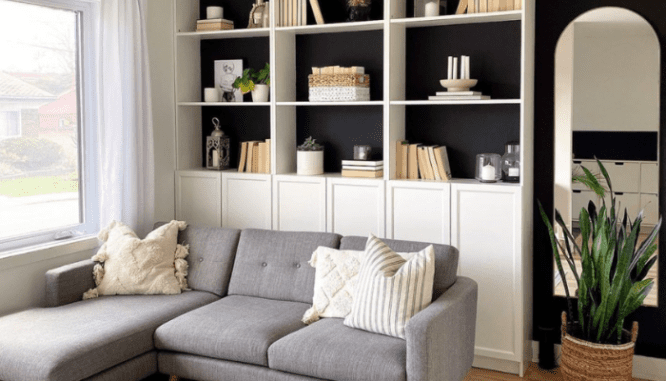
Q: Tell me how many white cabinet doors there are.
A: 6